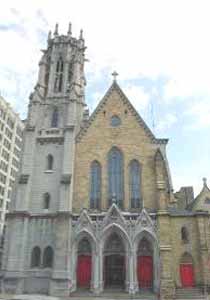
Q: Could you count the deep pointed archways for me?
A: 3